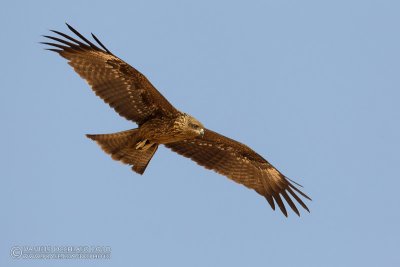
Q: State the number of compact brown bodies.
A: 1